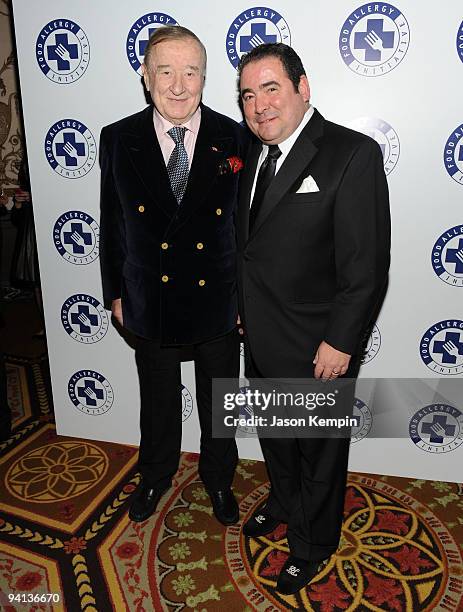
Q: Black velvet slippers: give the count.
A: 2